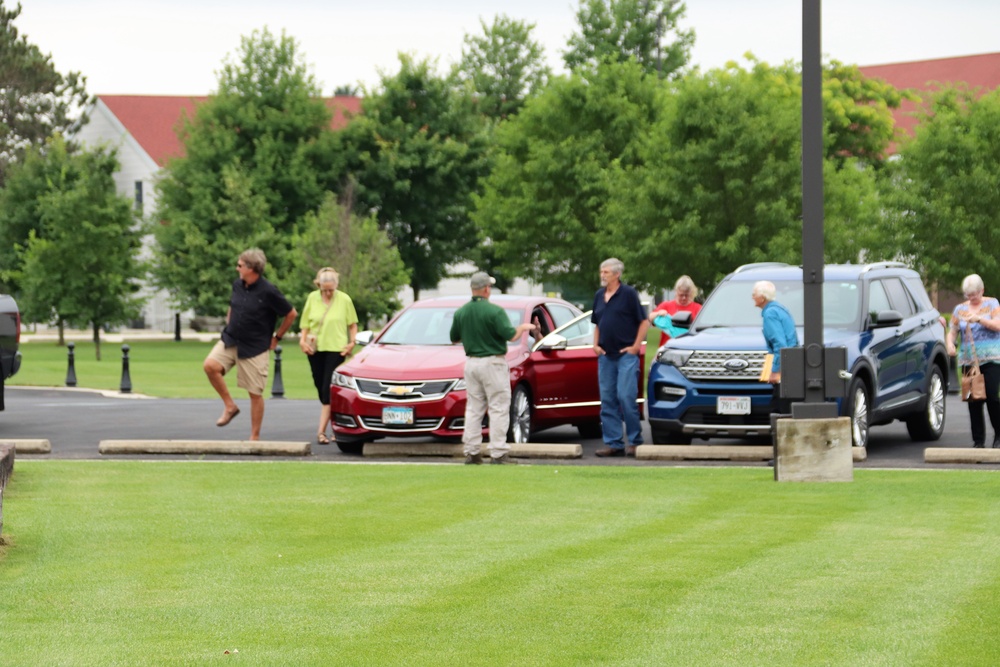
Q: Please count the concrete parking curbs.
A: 5